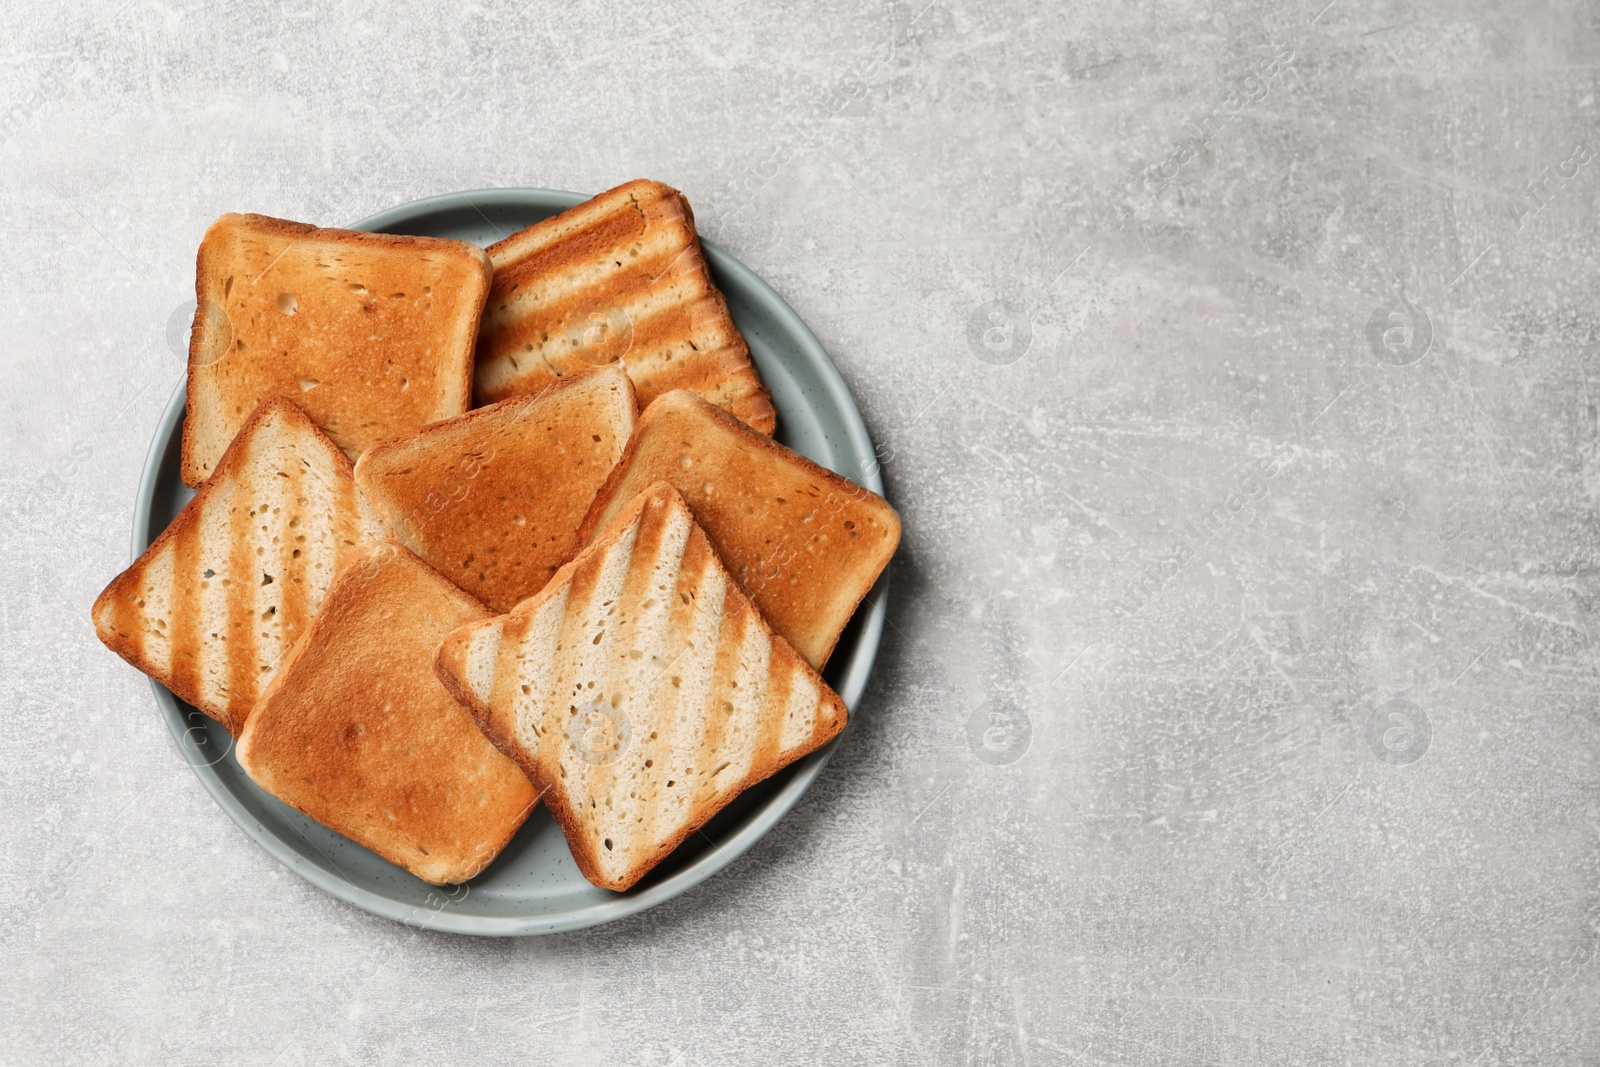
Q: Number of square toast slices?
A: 7